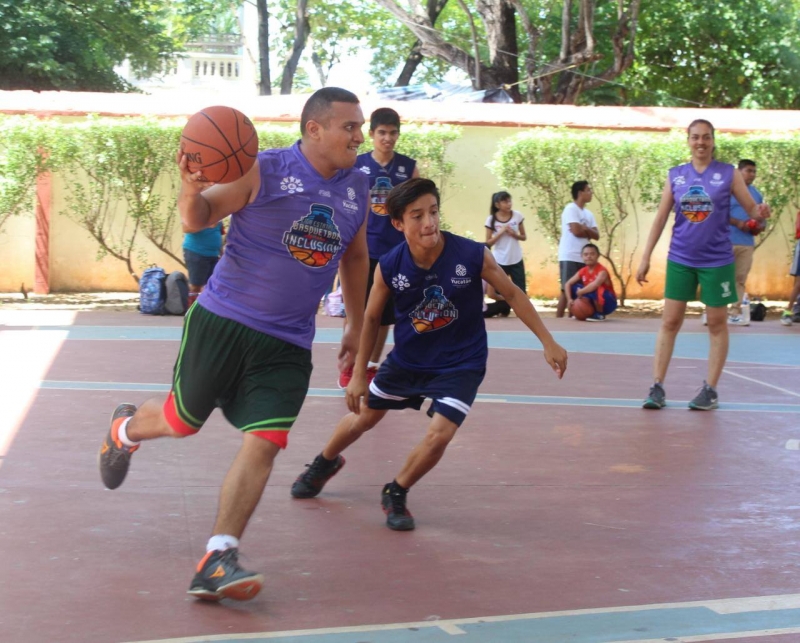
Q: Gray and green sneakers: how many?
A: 2